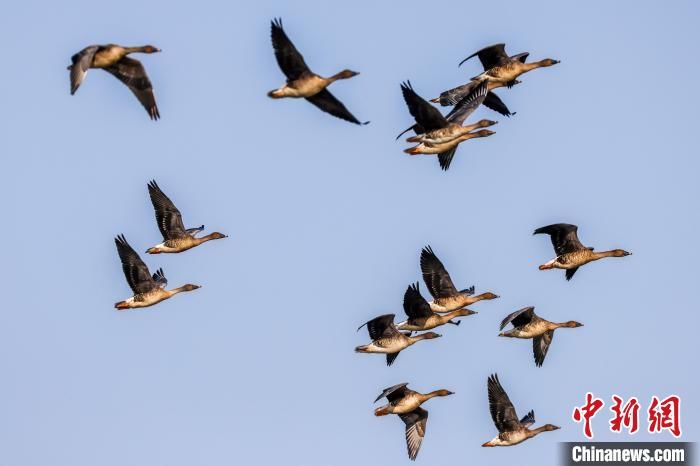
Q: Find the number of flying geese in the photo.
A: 15